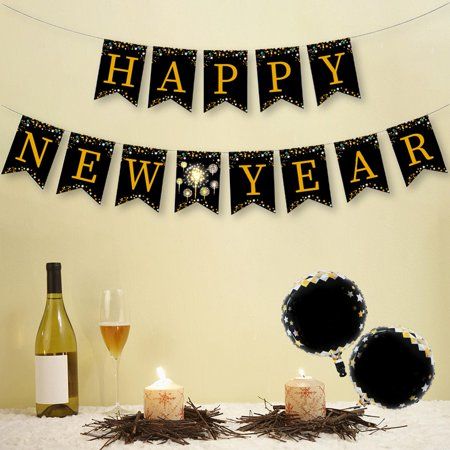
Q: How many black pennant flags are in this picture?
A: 13